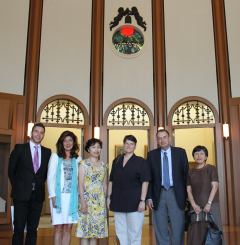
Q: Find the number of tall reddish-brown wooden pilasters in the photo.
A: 4